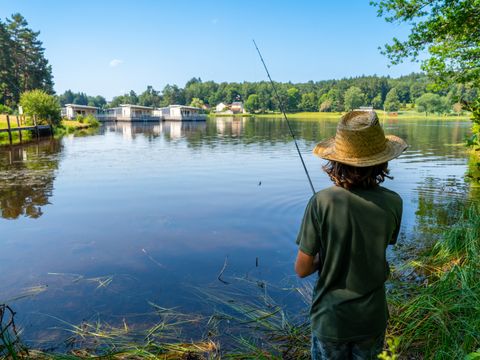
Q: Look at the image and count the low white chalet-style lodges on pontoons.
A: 3